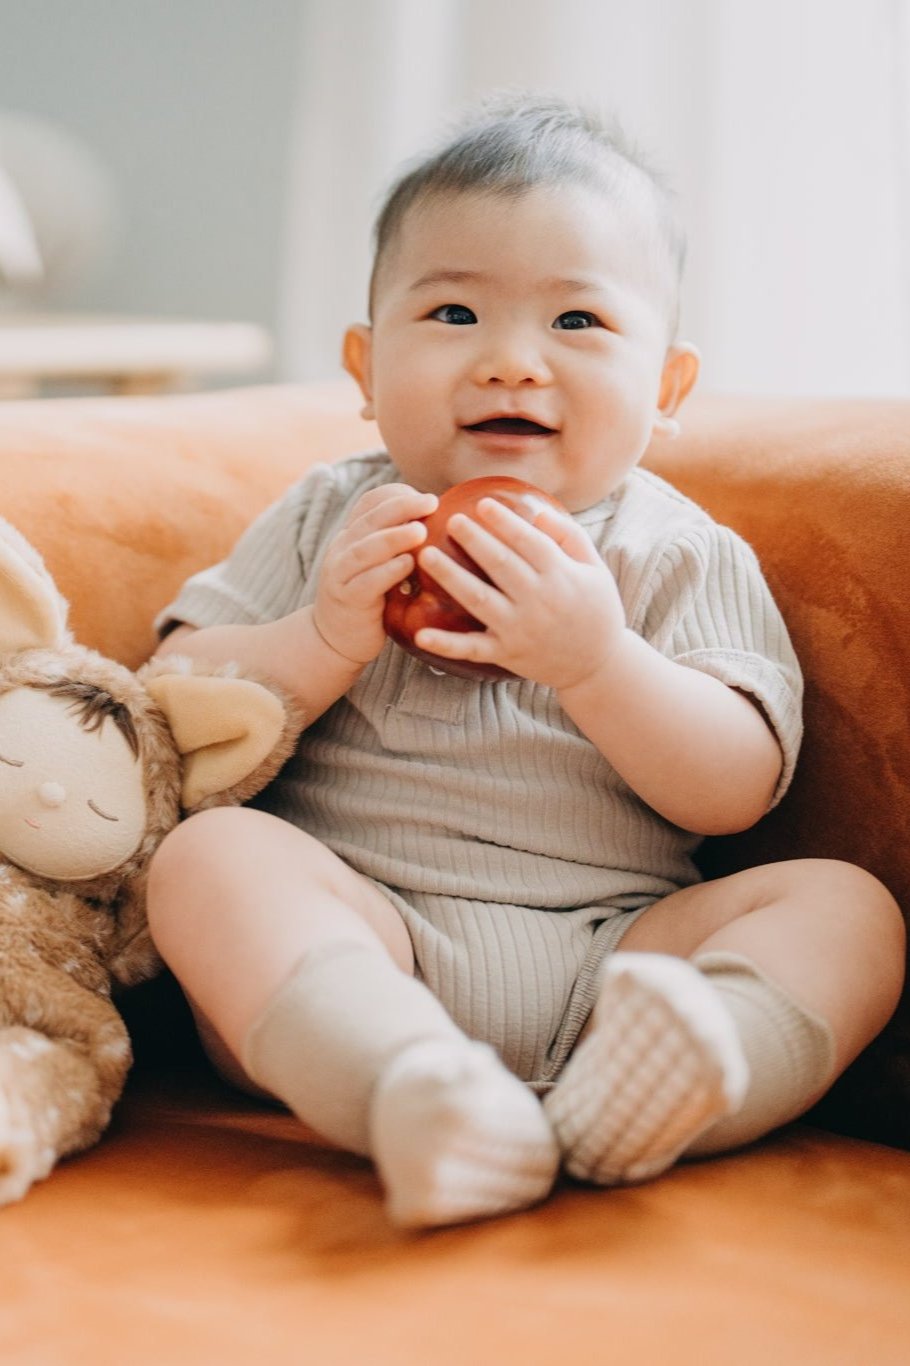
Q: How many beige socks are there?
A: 2